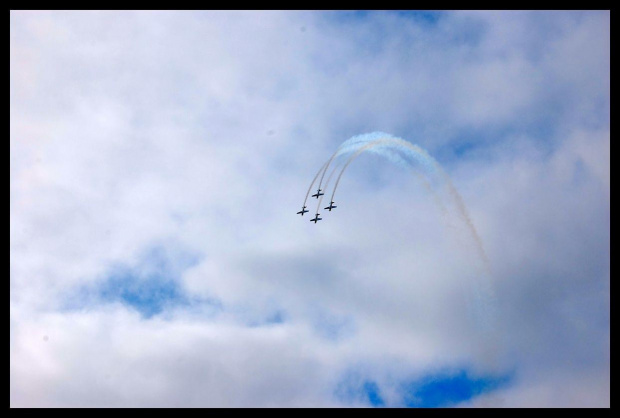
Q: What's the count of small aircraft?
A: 4